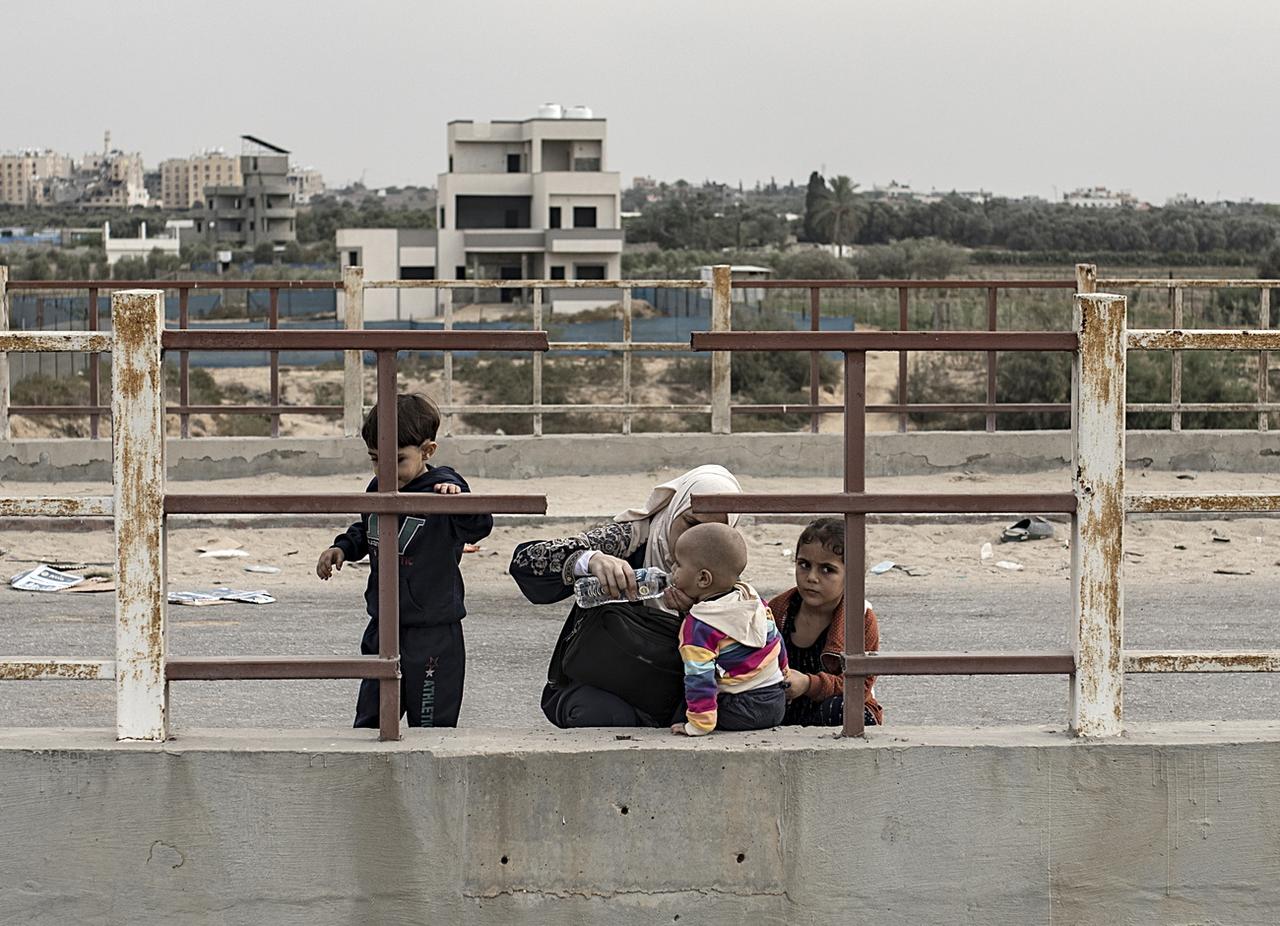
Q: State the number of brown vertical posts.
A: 8